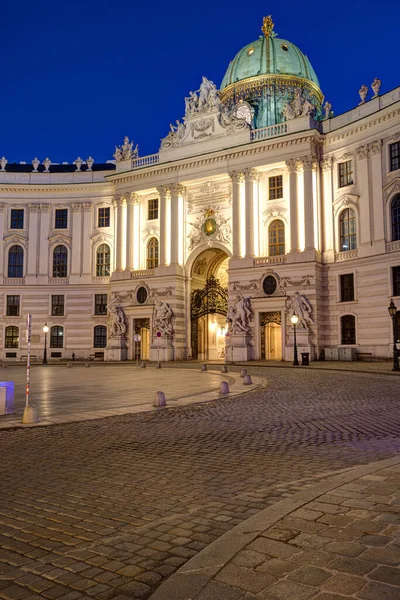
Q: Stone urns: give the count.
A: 8